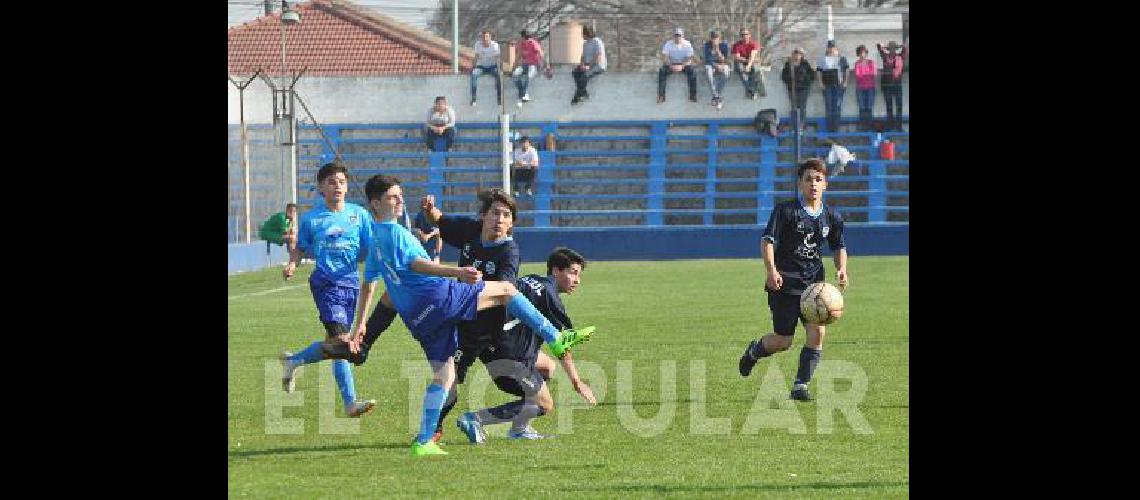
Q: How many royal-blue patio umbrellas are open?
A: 0